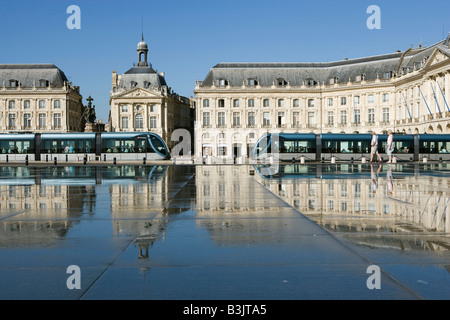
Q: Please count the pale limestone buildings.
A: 3